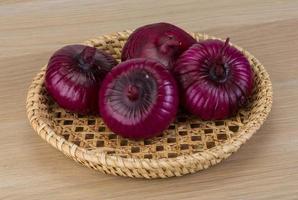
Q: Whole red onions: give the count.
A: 4